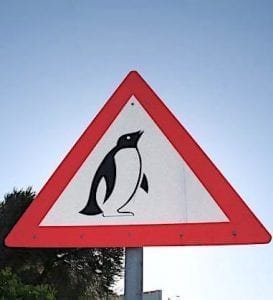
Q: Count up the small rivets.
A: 6